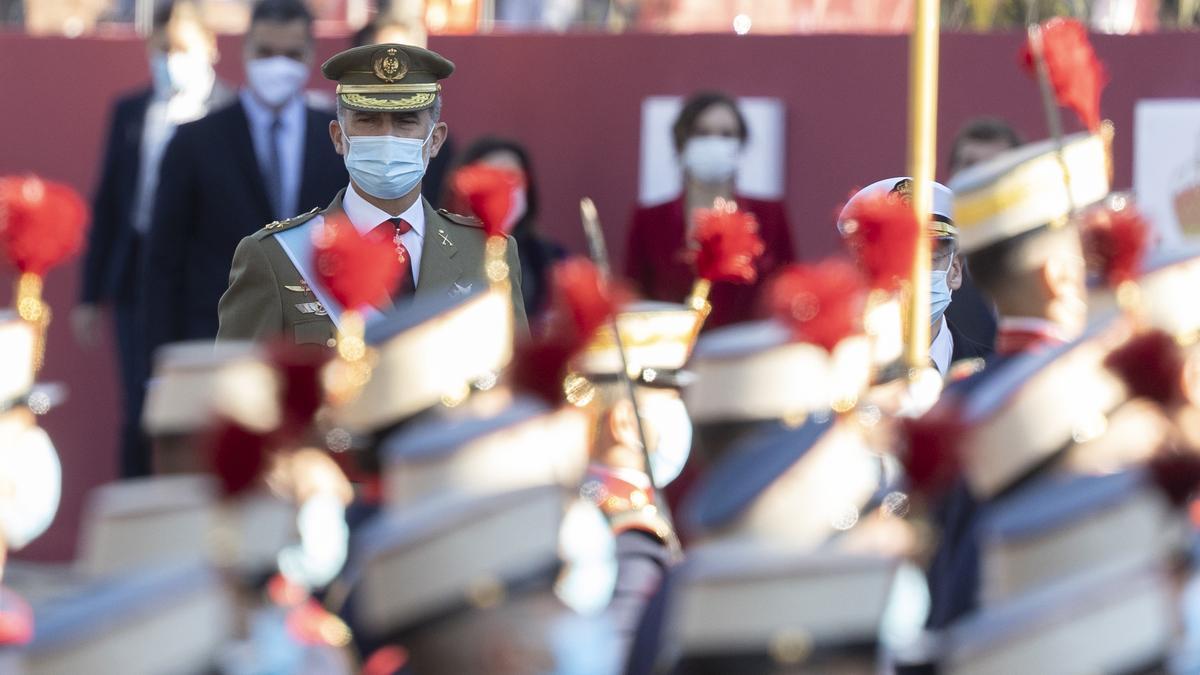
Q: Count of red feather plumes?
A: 15